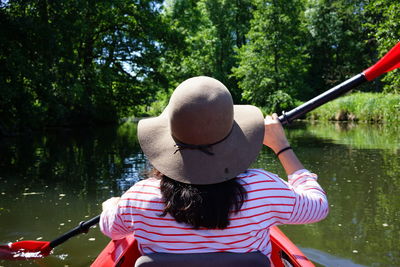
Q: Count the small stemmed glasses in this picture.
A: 0